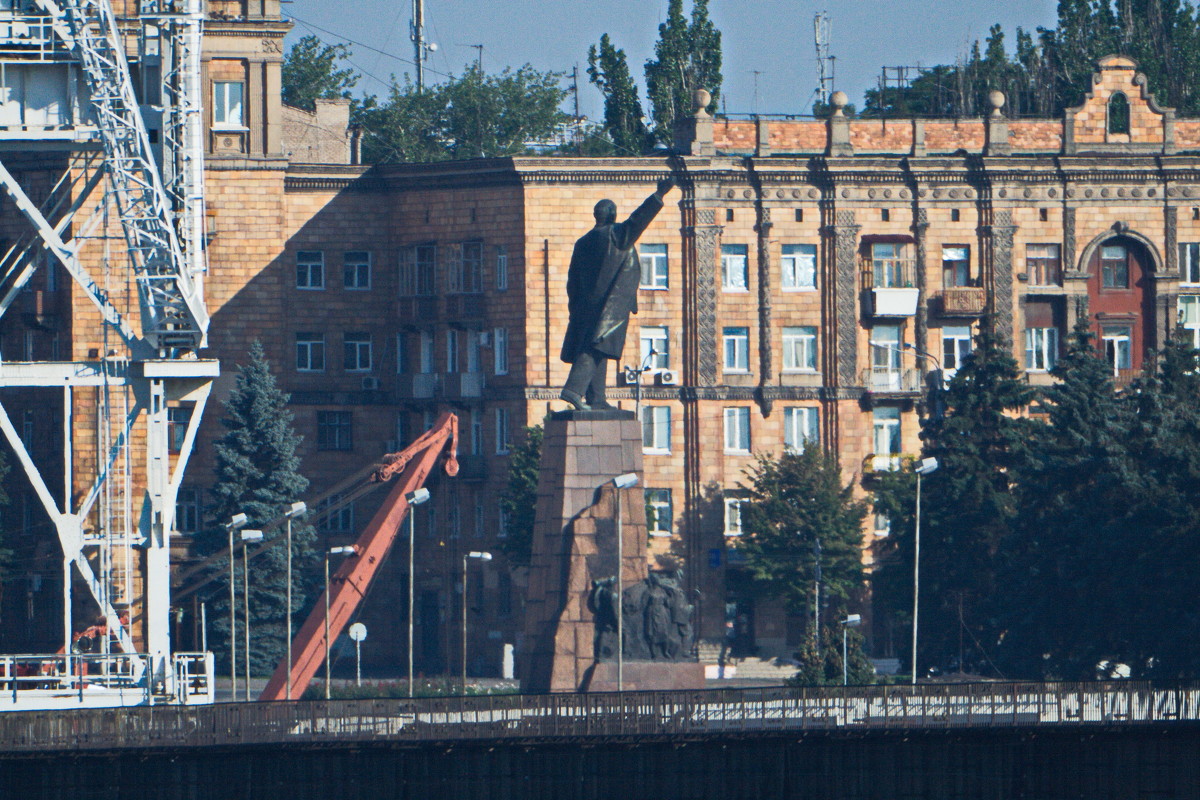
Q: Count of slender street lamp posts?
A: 9